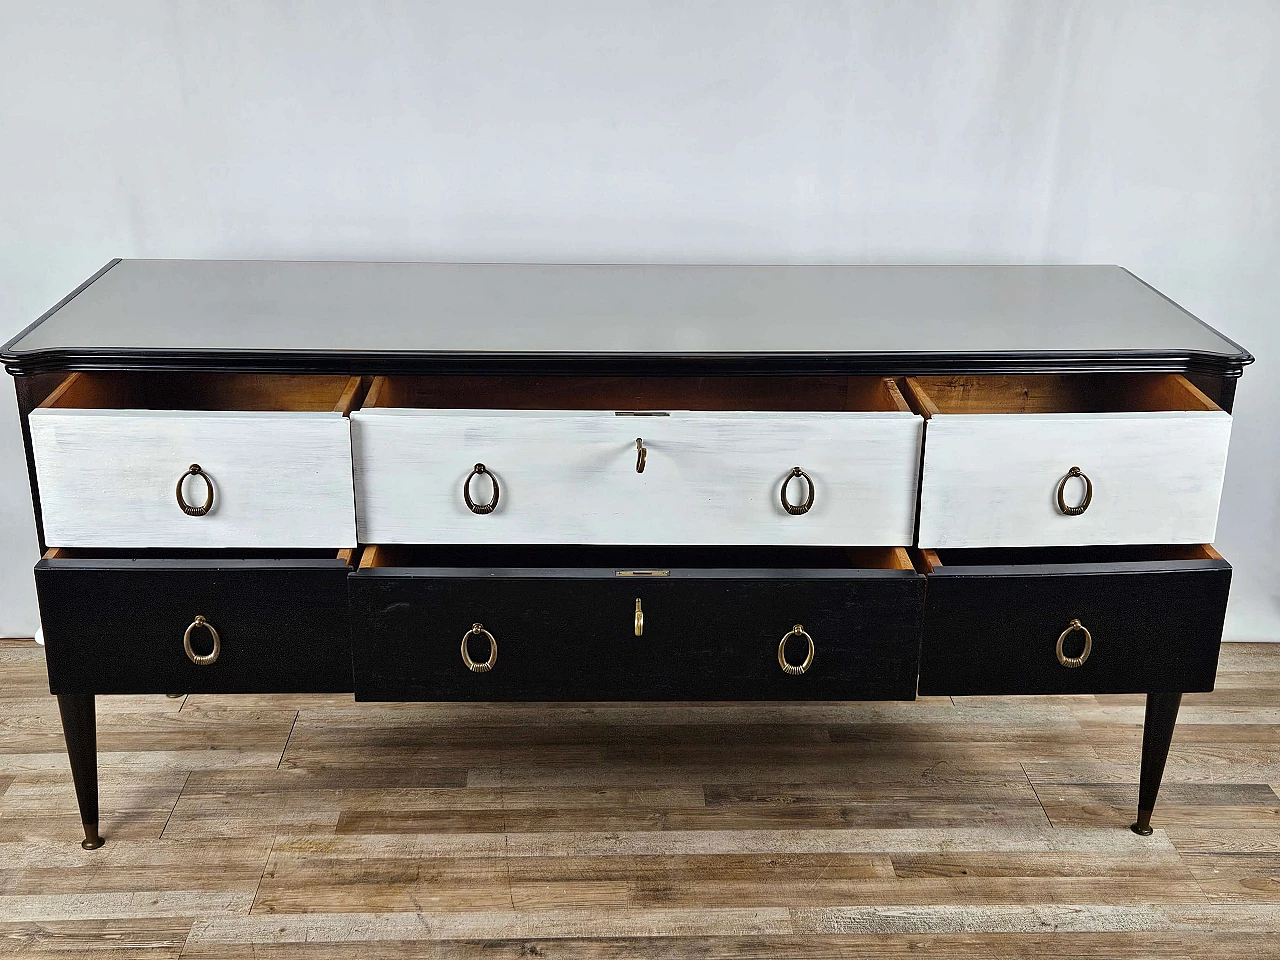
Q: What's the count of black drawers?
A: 3